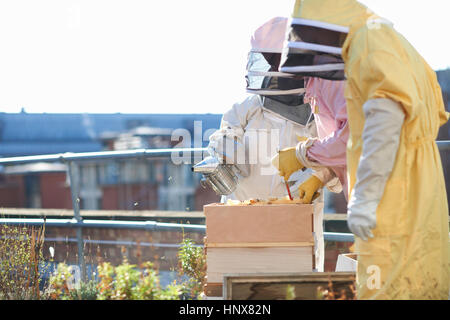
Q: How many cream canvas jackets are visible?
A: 1